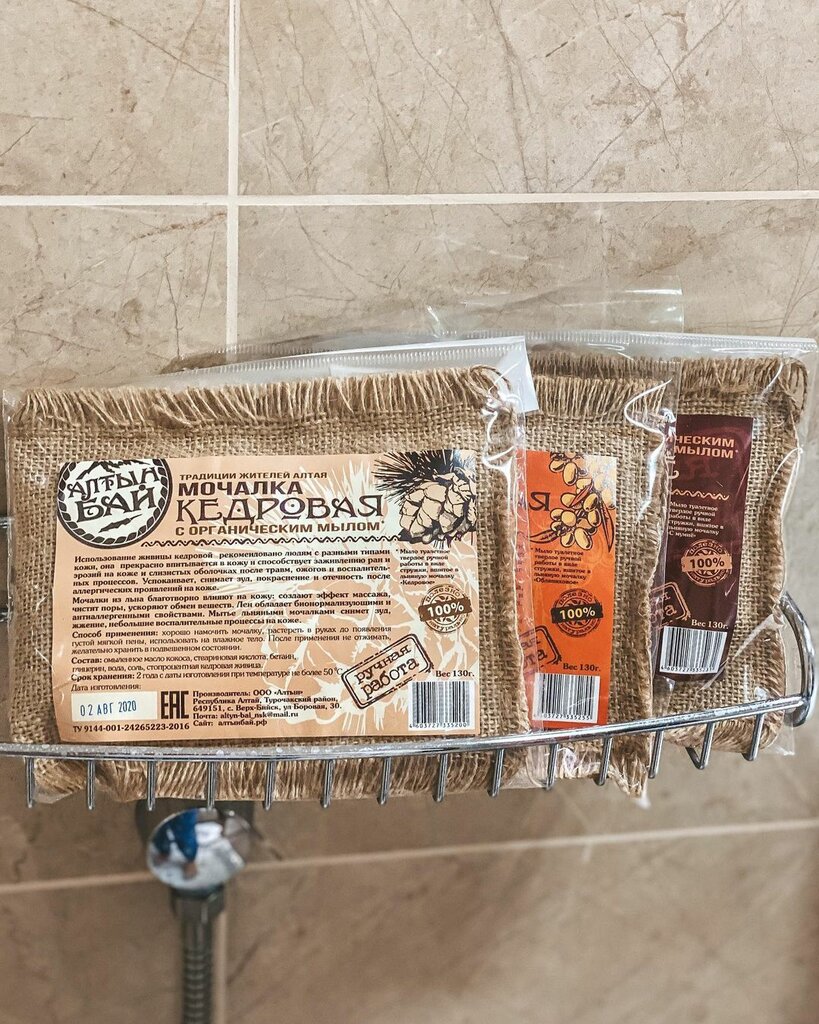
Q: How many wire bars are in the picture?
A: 14